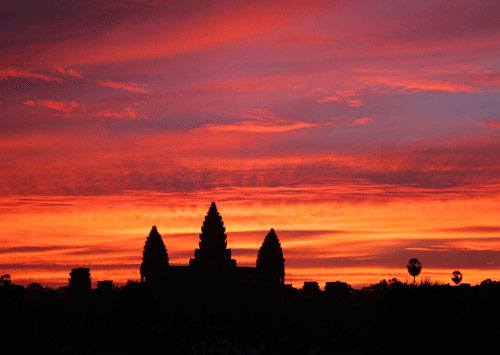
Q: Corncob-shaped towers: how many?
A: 3